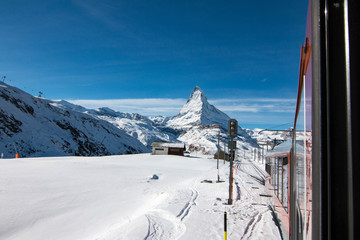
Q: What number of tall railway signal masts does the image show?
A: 1